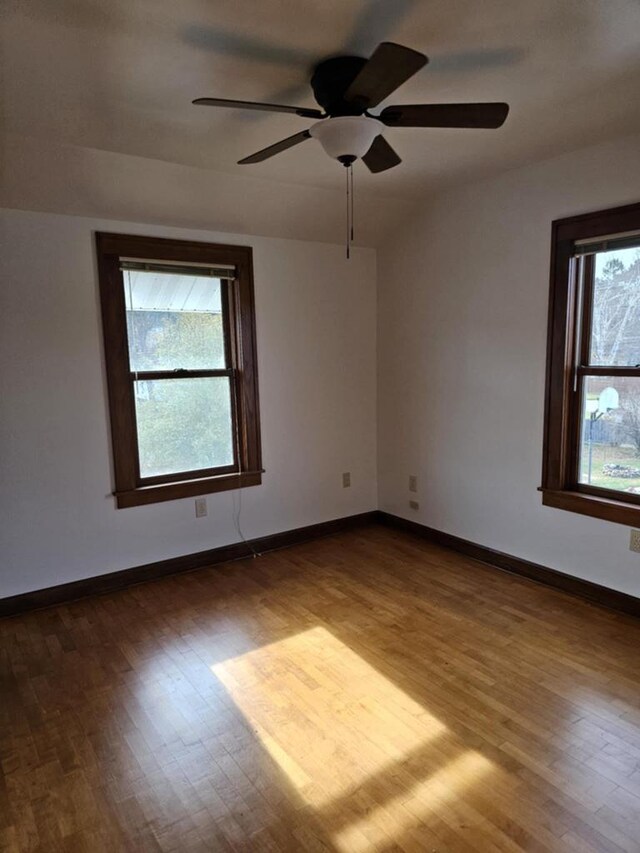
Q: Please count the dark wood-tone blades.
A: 5